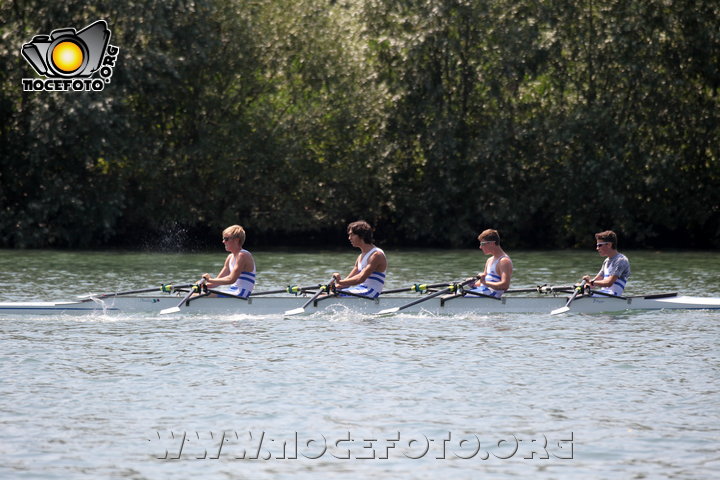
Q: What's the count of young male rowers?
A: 4